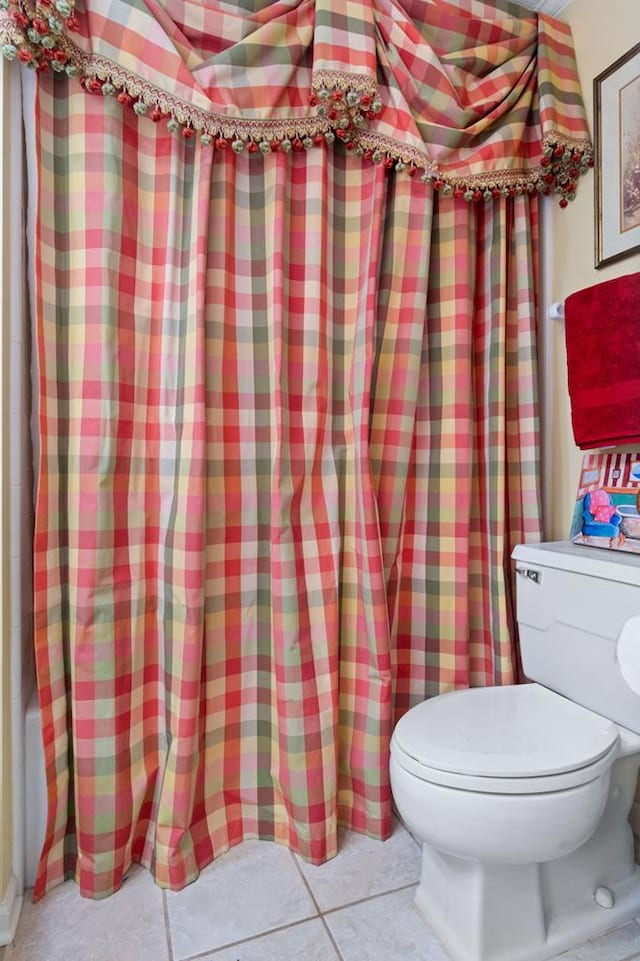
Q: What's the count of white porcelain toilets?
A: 1